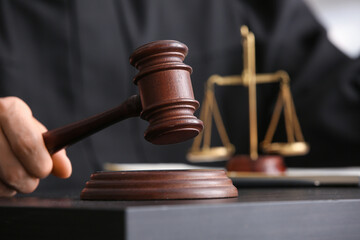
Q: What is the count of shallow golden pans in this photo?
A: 2